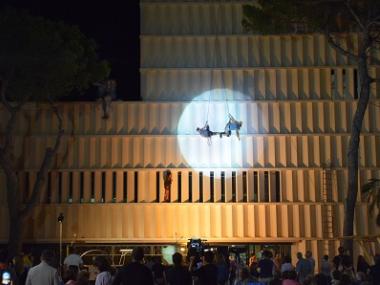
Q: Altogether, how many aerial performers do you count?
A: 2